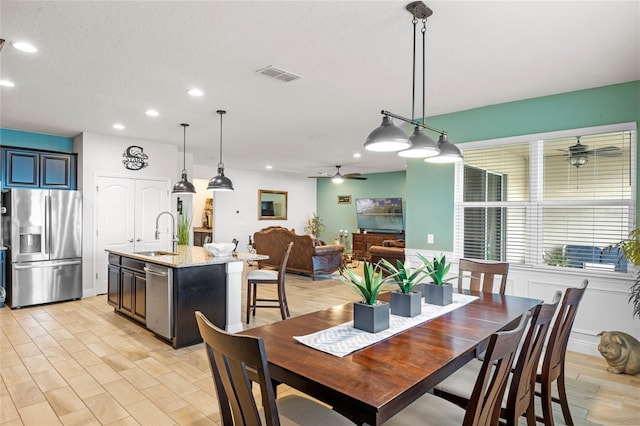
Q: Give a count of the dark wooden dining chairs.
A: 5